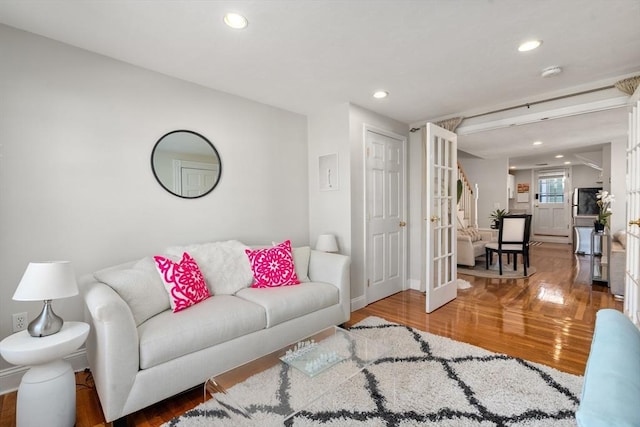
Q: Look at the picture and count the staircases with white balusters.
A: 1